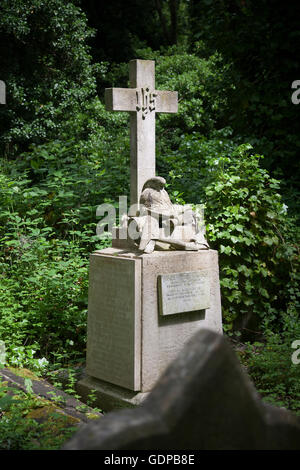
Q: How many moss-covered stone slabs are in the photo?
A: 1